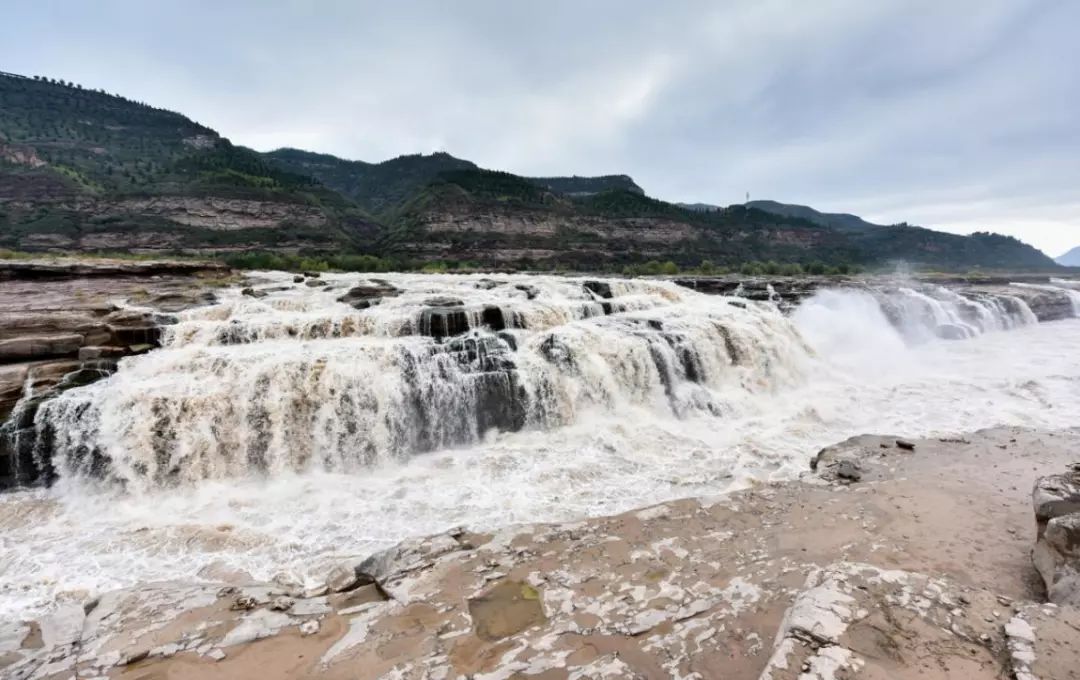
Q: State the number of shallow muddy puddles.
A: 1